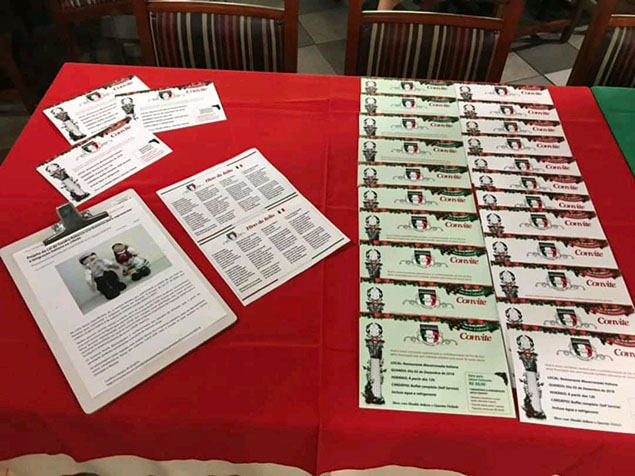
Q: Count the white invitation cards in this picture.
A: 15